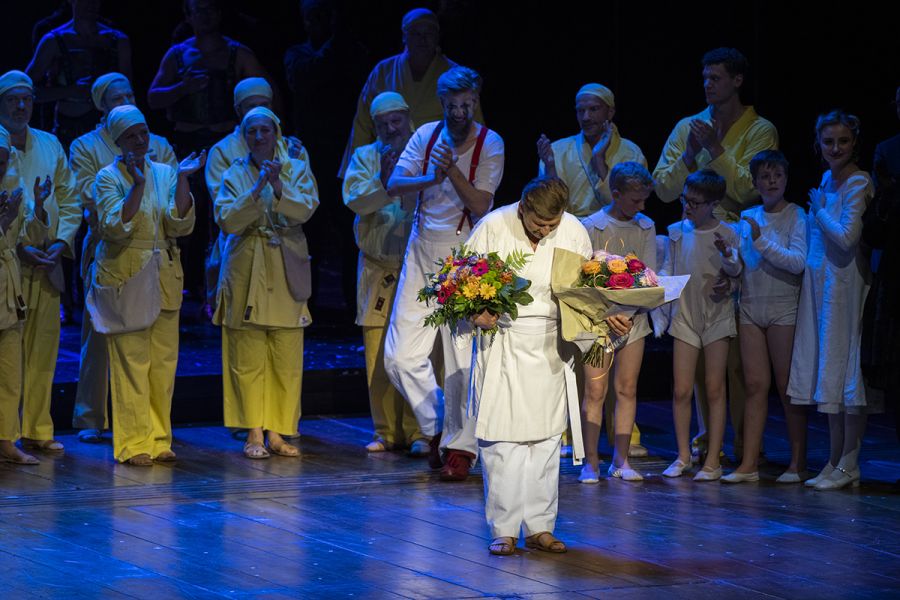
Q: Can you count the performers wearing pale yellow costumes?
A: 10